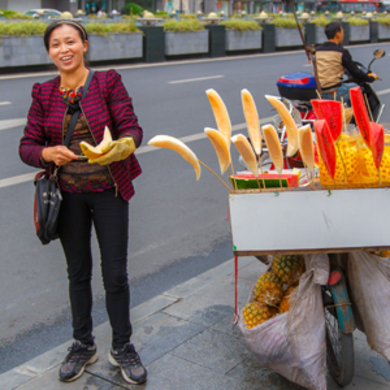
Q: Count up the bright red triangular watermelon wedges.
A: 4